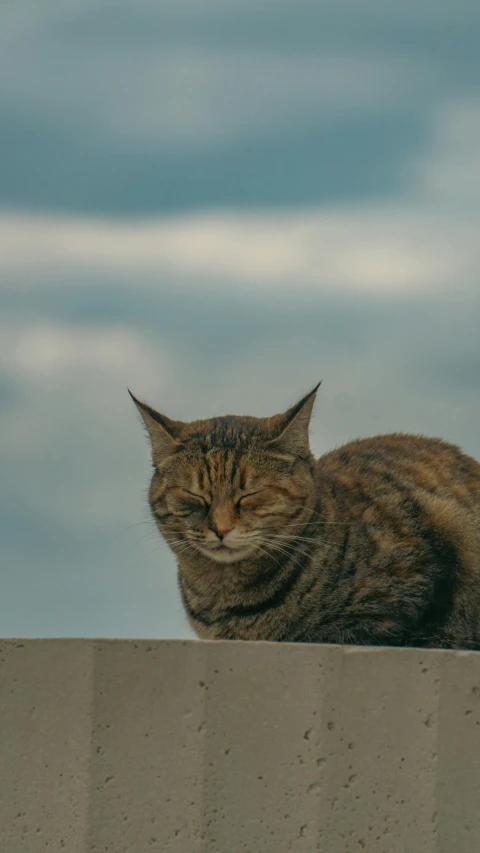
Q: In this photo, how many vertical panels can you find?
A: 5